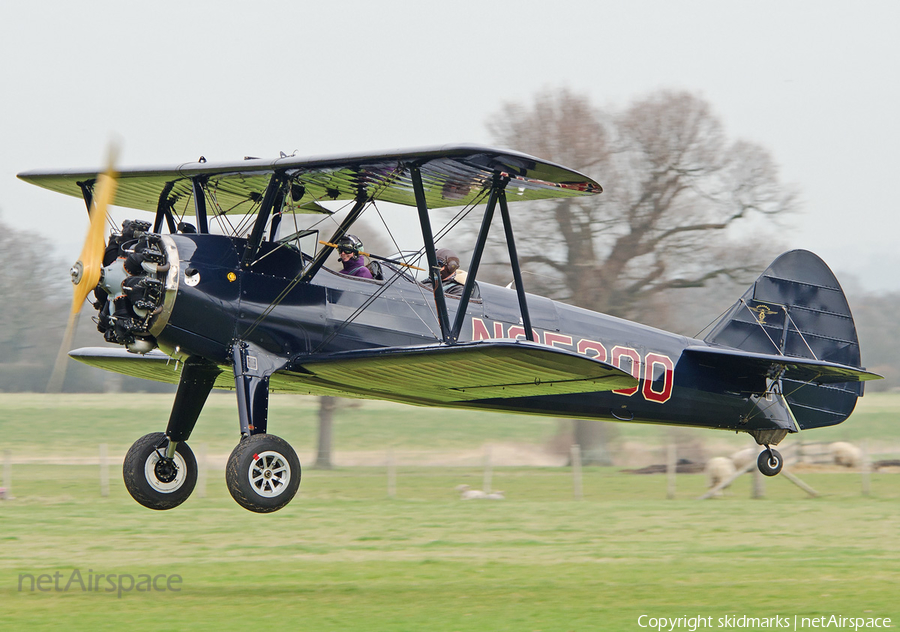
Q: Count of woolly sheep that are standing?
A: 3